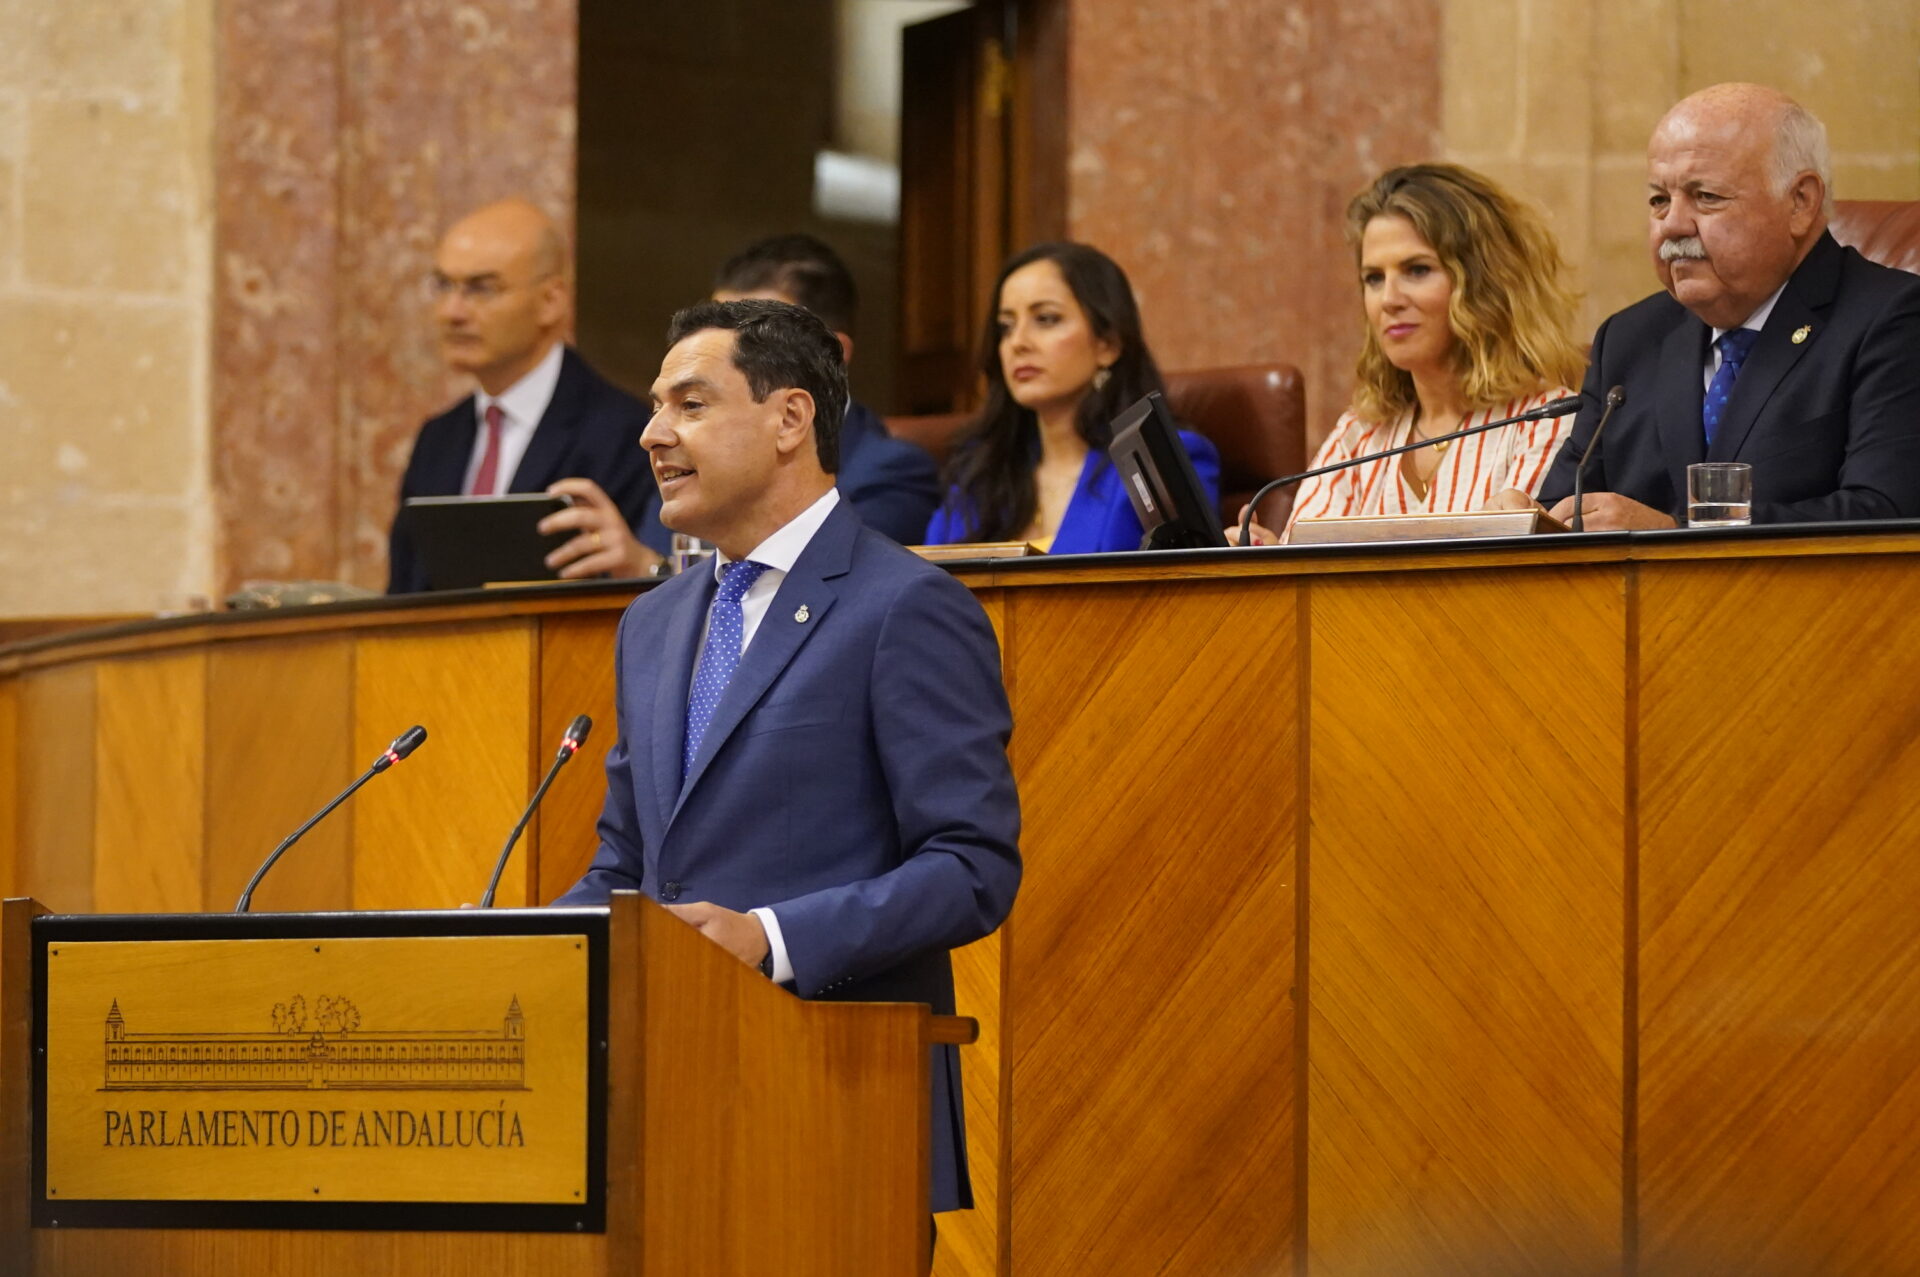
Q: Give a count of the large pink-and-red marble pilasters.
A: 2